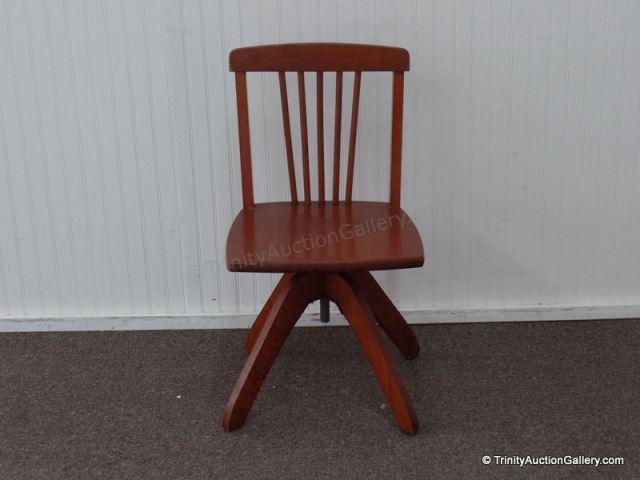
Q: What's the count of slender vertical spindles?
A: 5